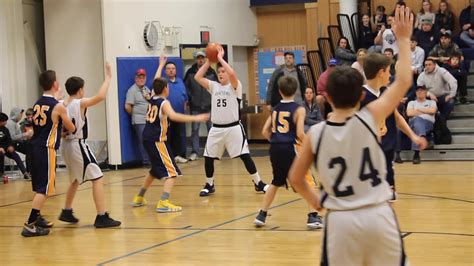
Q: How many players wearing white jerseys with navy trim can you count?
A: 3